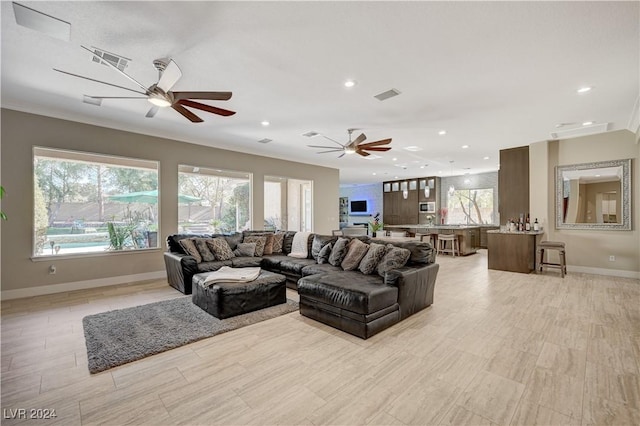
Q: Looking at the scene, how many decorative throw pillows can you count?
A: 12